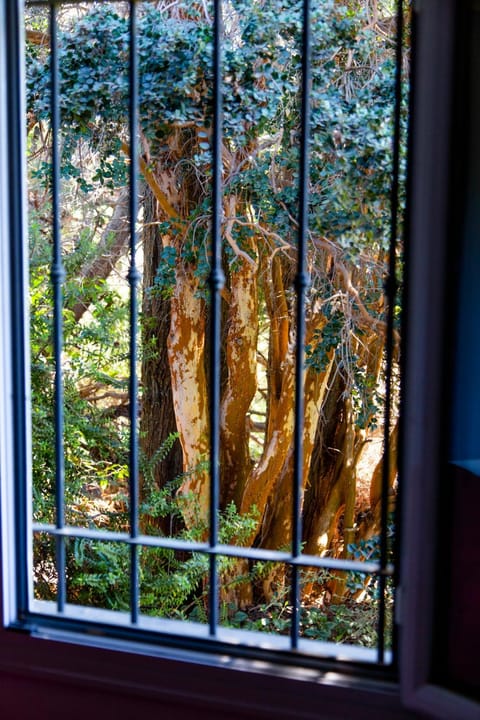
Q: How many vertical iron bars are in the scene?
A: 5